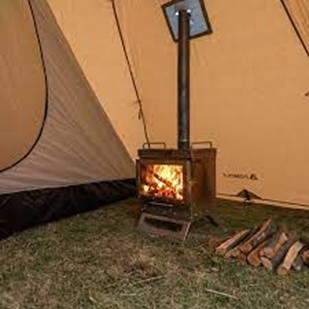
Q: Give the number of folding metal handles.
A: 2